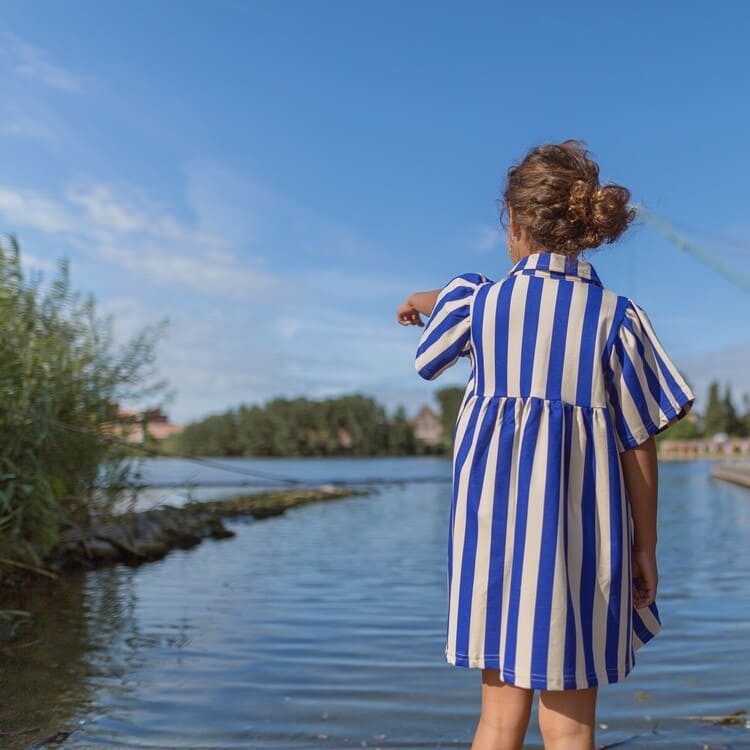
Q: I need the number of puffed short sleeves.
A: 2